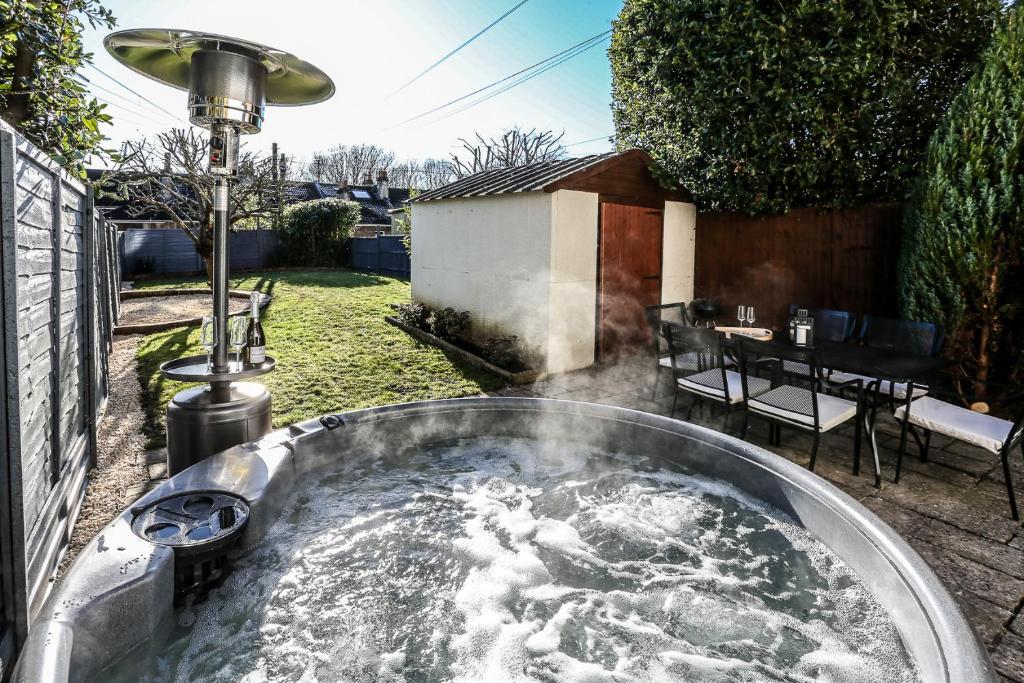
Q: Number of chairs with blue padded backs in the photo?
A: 2